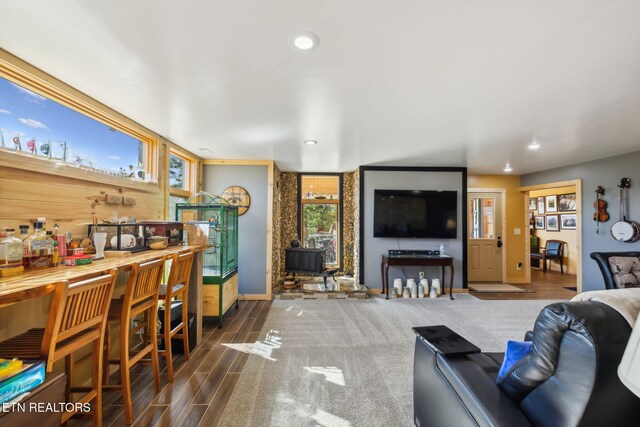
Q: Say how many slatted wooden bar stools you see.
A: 3